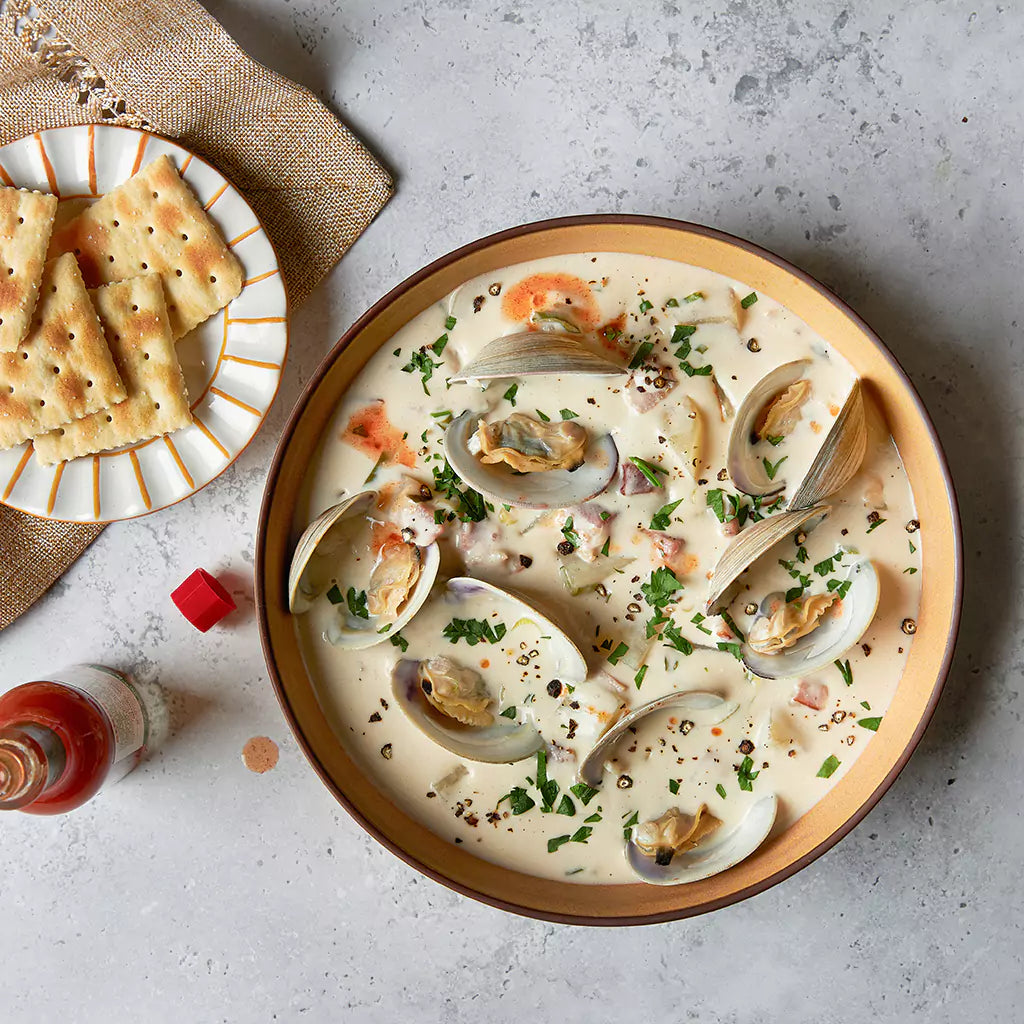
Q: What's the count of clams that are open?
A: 6